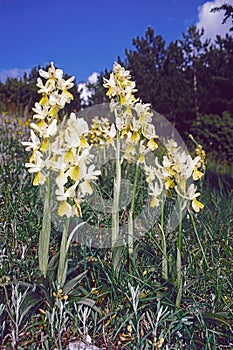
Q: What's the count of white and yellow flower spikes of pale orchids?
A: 6